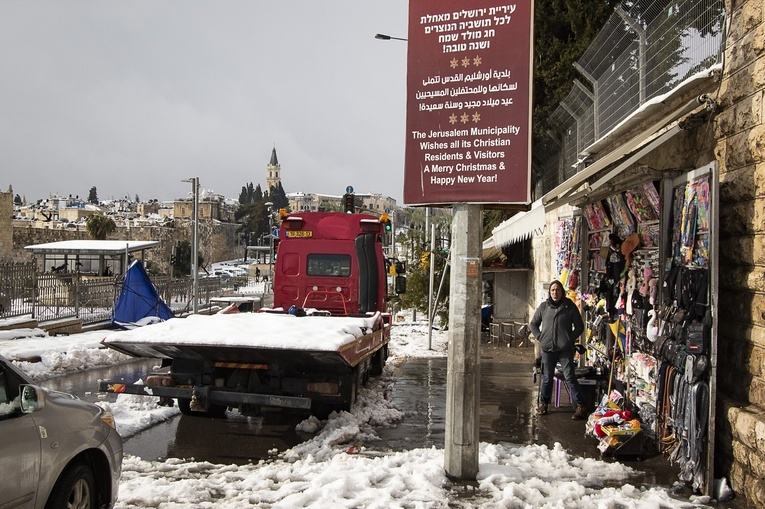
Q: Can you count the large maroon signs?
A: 1